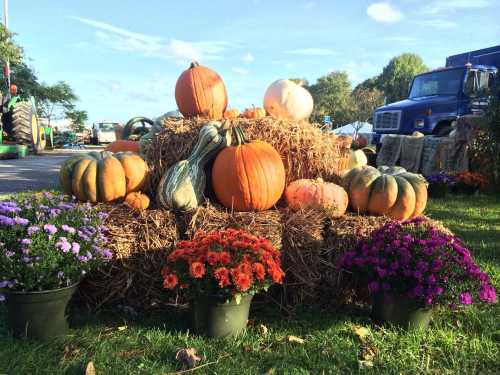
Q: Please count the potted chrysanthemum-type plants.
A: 3